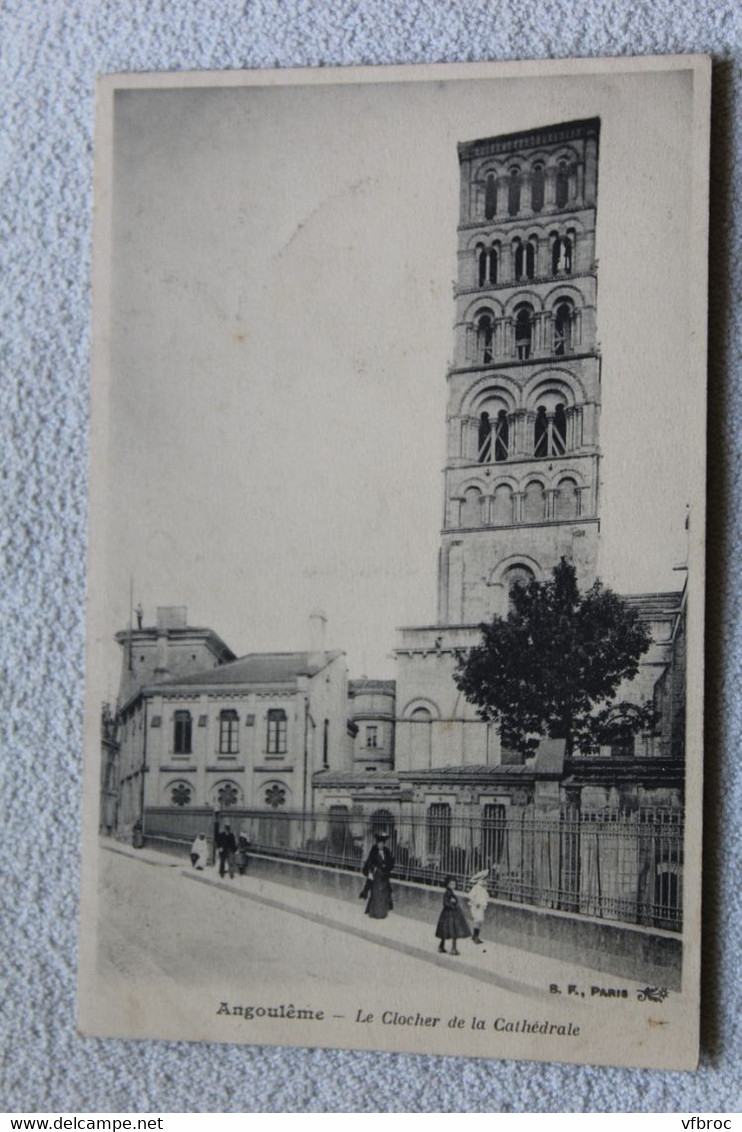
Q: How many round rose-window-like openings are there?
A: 3